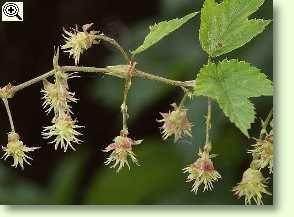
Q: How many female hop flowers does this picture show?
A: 9